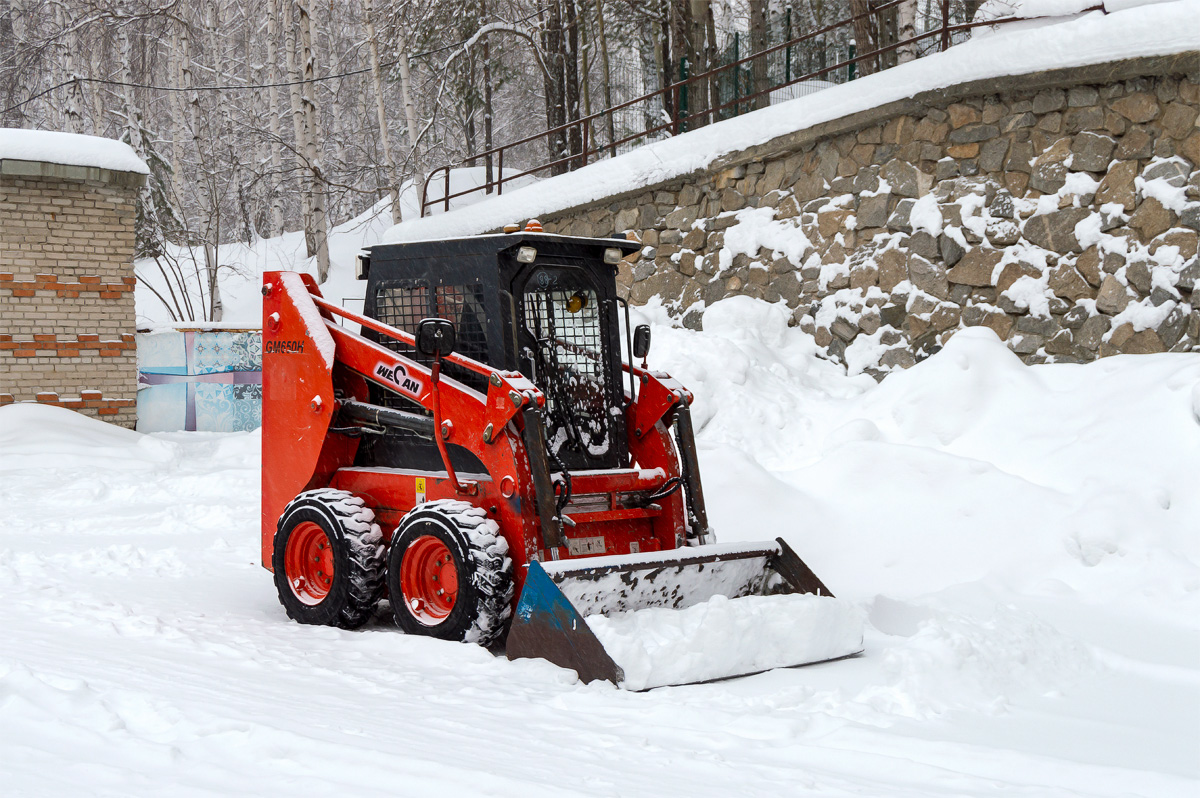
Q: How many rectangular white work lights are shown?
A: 2